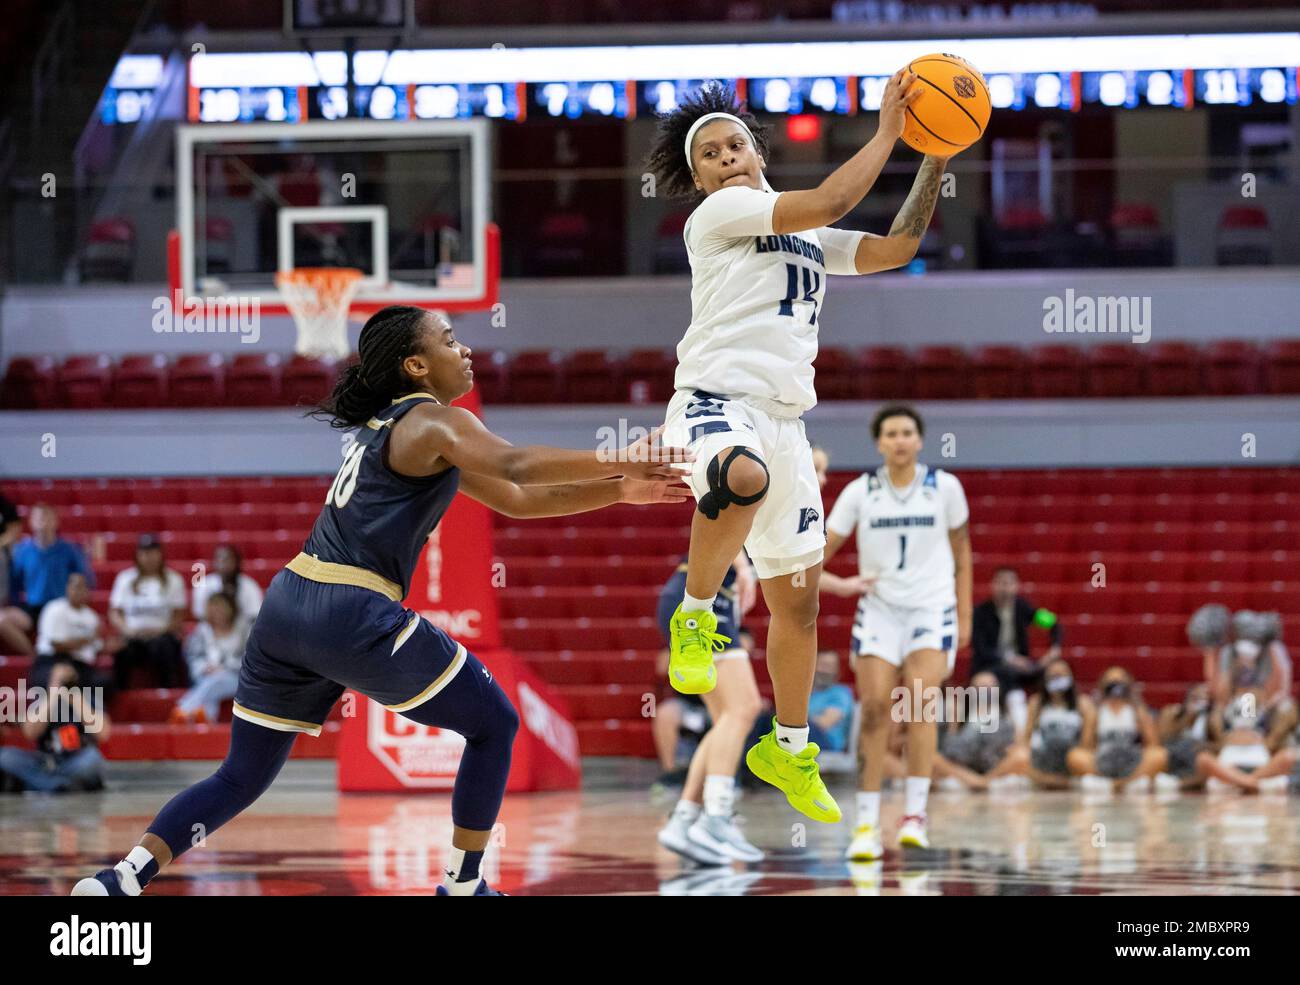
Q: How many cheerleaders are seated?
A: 5